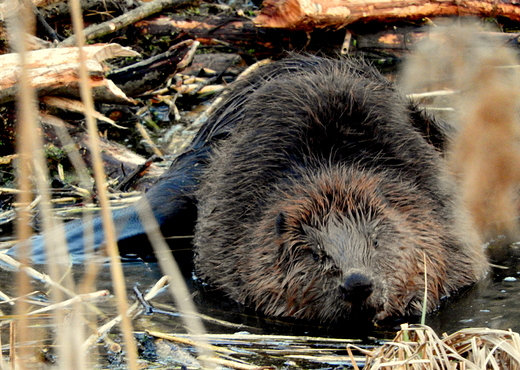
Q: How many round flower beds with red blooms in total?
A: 0